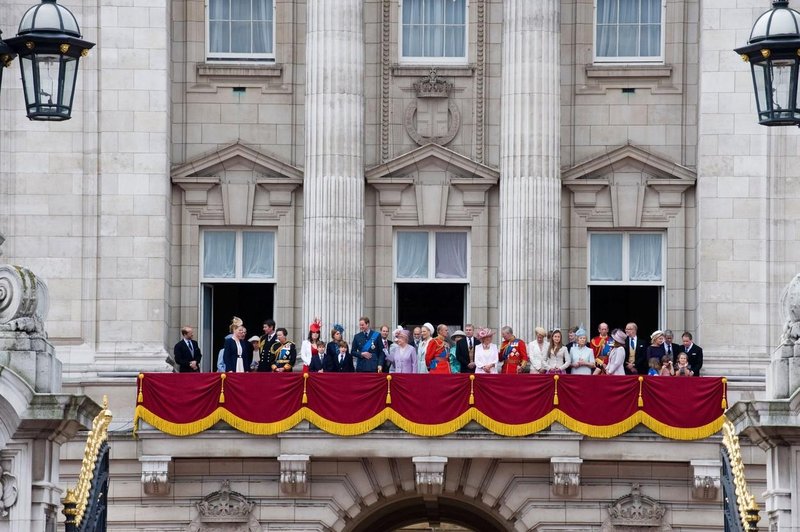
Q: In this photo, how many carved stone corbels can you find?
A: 5